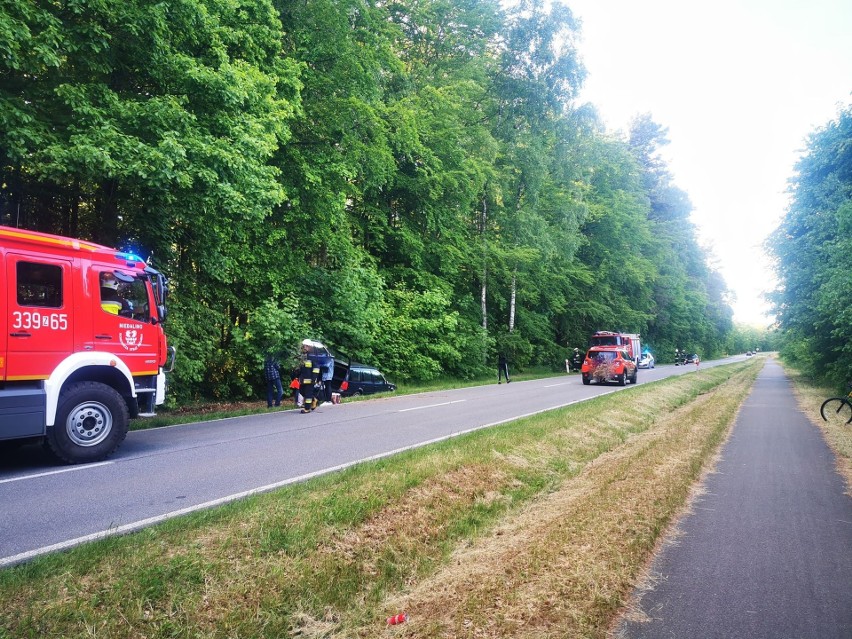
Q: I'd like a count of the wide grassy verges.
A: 1